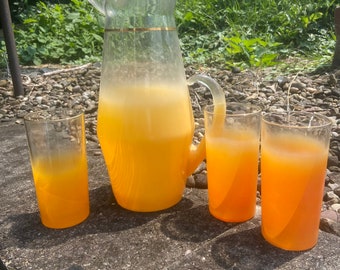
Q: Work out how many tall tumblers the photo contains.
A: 3